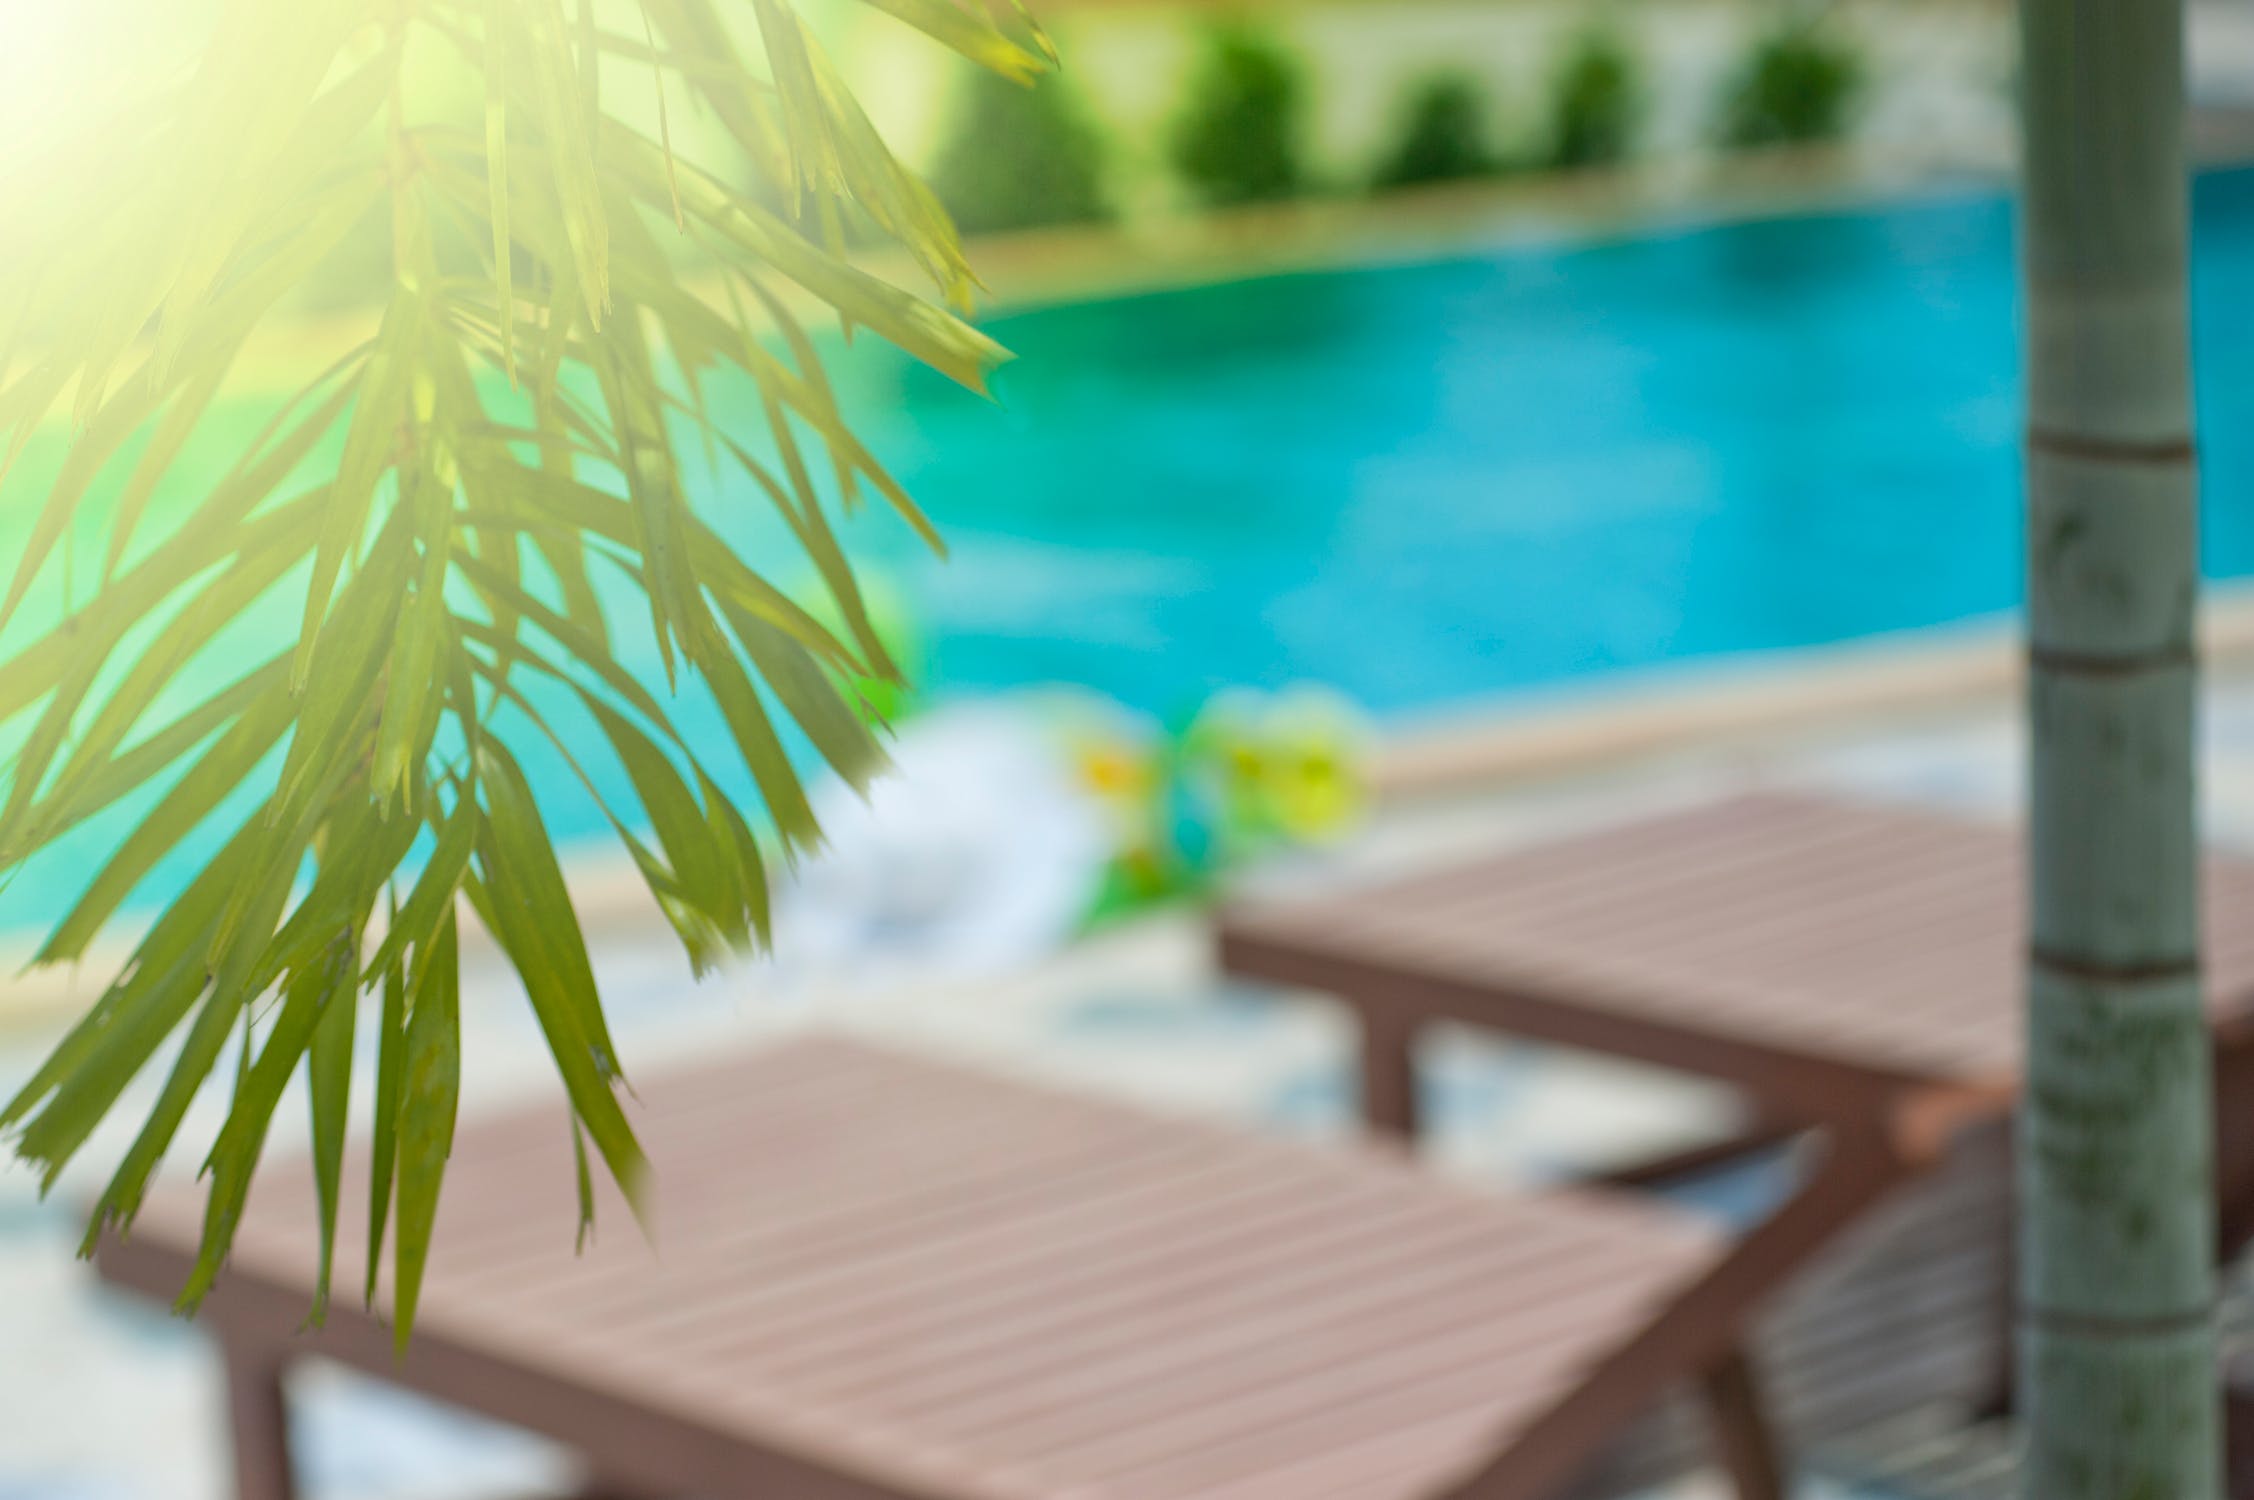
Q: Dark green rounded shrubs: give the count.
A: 5